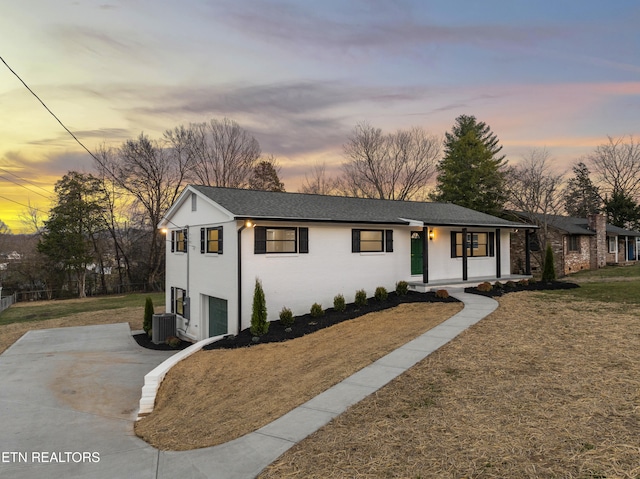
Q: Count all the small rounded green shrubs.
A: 6